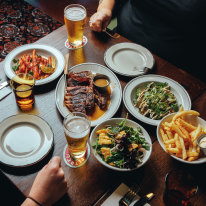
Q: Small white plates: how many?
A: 2